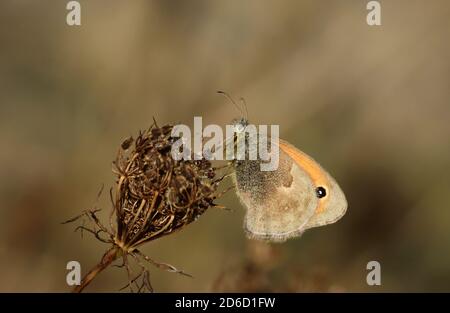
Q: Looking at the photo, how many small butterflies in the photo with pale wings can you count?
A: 1